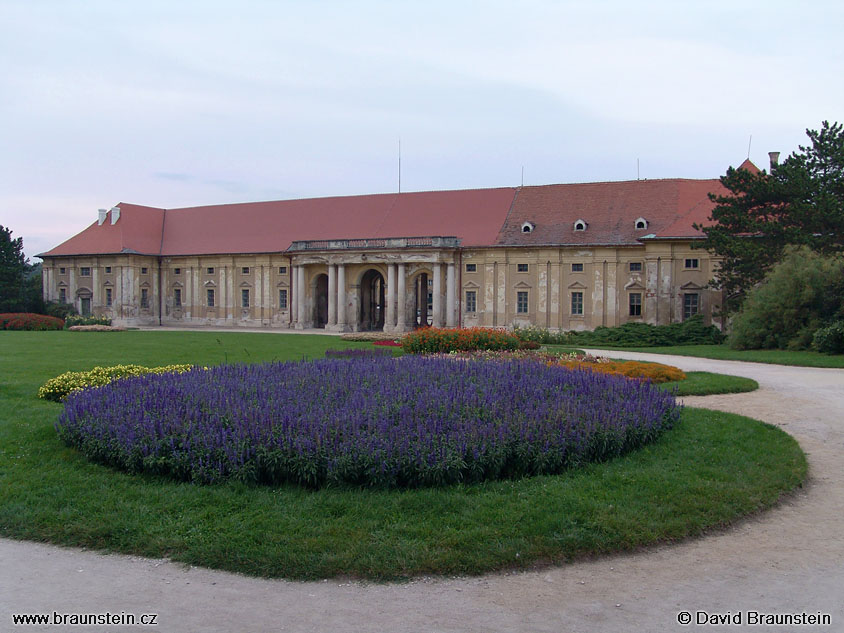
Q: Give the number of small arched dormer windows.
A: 3